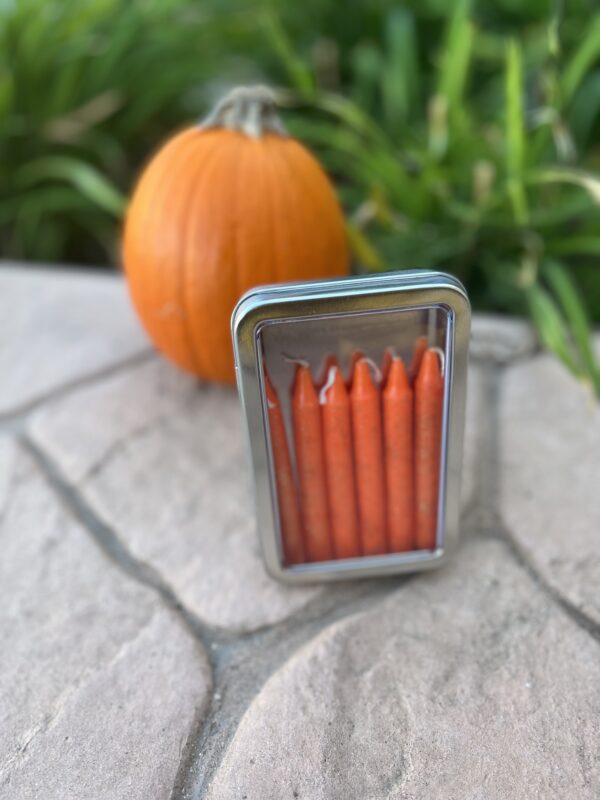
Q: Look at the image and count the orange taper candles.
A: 6